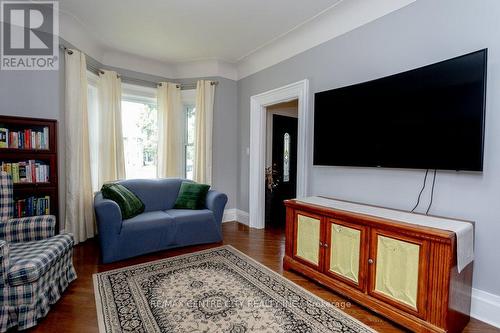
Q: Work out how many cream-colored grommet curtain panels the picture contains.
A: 4